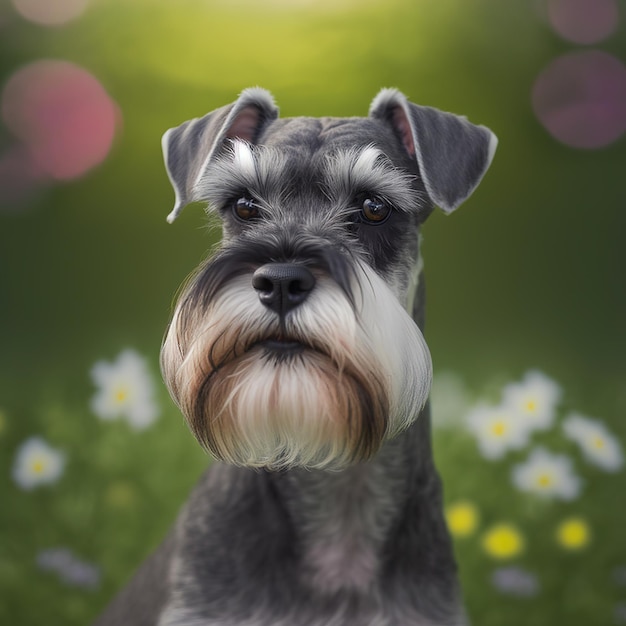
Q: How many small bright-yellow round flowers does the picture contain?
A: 3